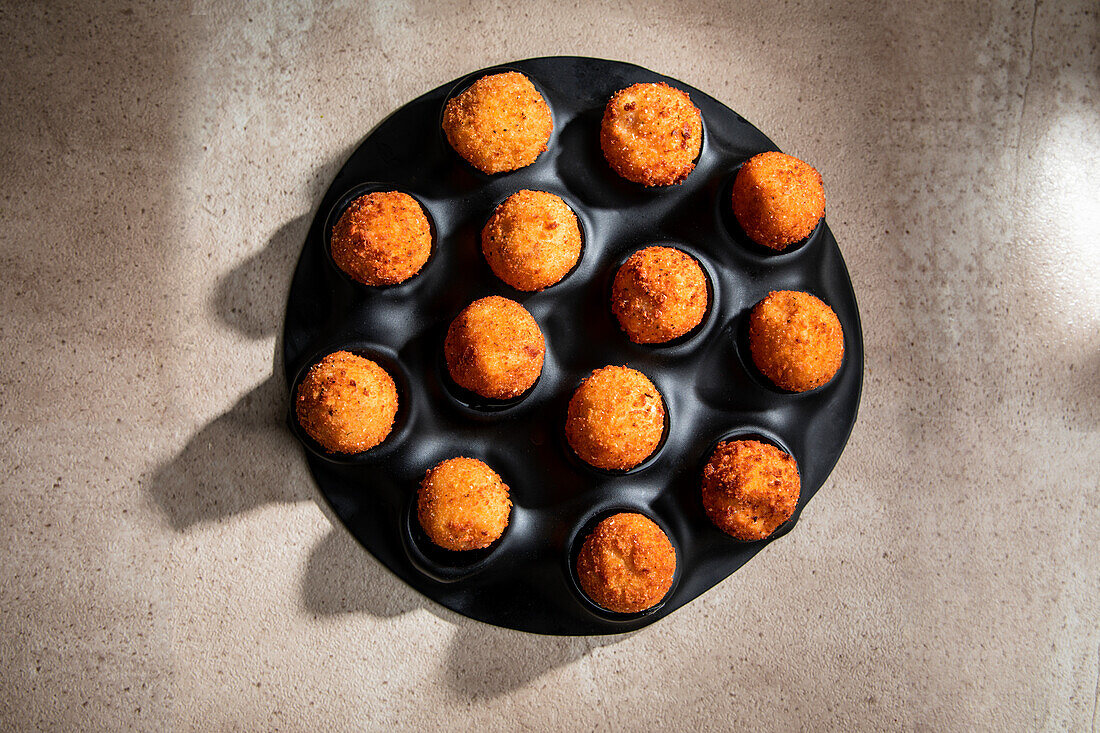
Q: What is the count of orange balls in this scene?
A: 13